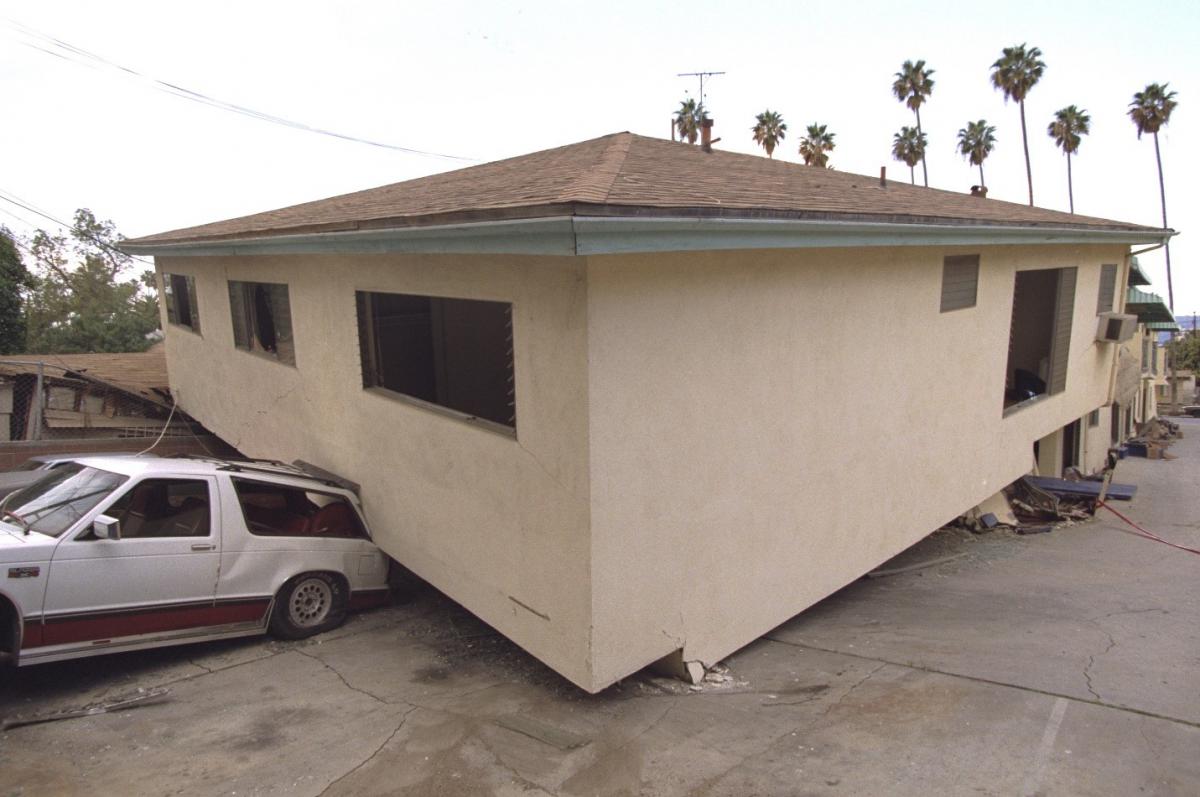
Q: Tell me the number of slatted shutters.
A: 3